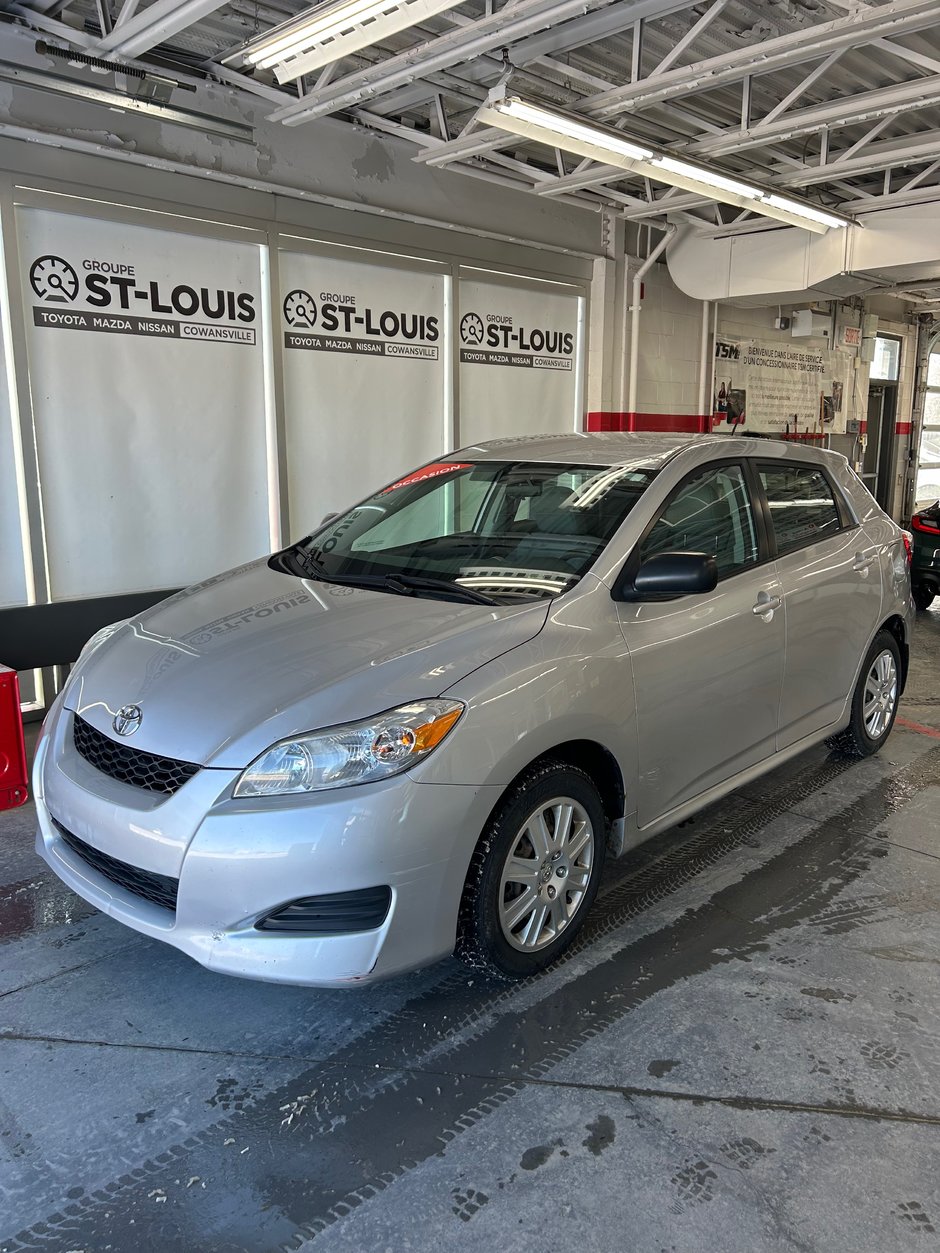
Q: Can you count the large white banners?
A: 3